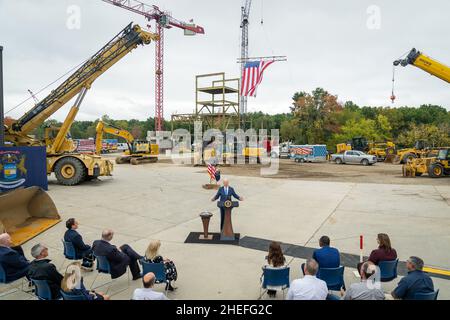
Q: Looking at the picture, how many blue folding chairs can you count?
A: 10